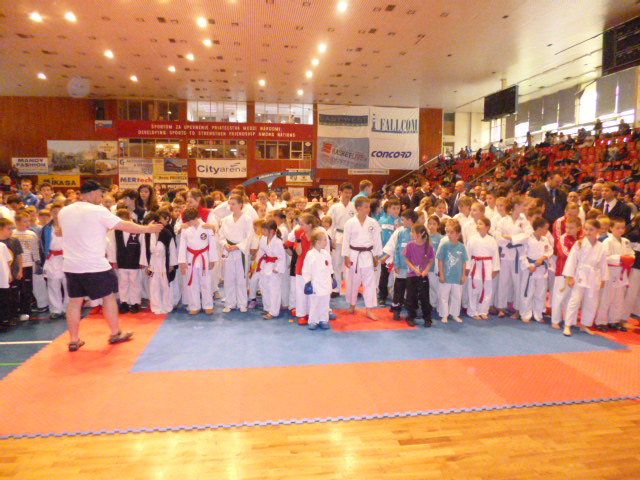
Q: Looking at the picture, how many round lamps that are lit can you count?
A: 15